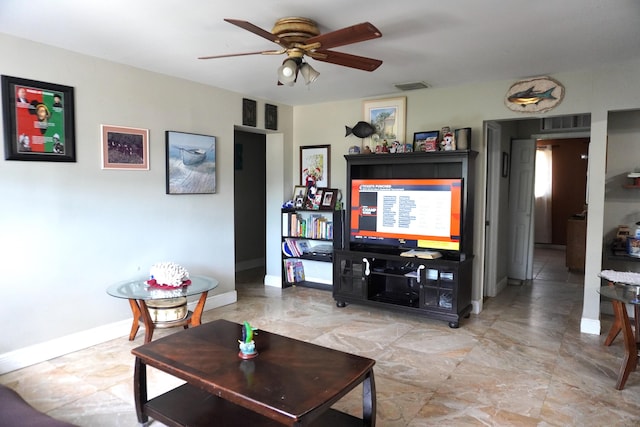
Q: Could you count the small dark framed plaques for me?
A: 2